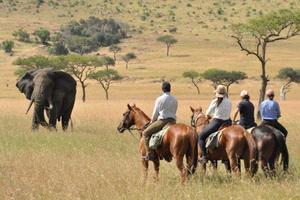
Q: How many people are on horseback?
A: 4